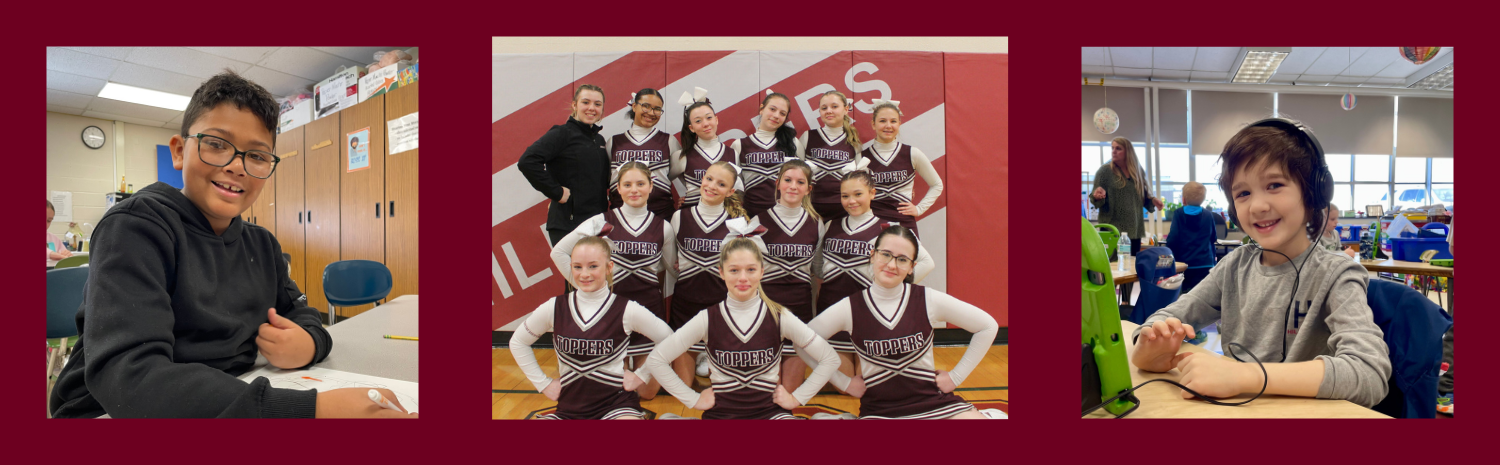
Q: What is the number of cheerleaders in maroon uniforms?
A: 12